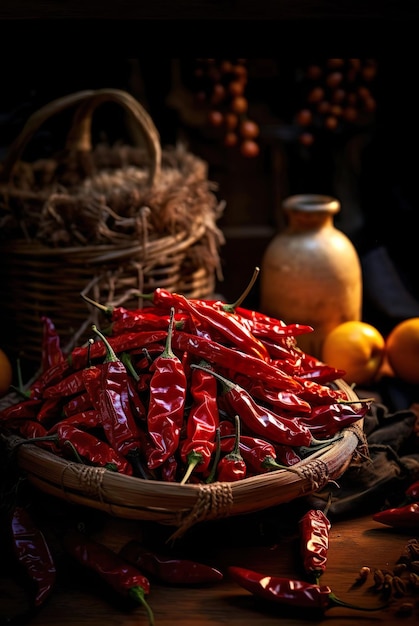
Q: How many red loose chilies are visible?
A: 7